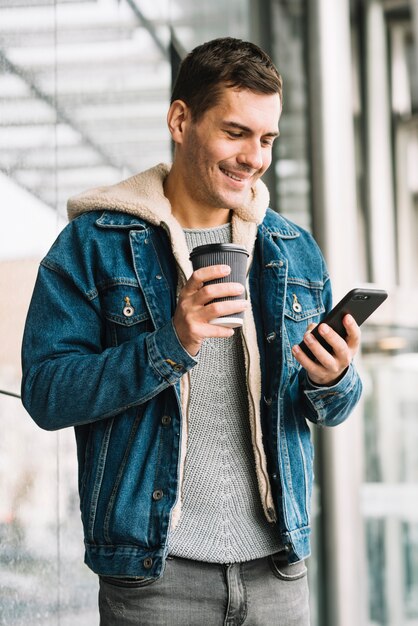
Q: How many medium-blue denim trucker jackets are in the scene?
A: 1